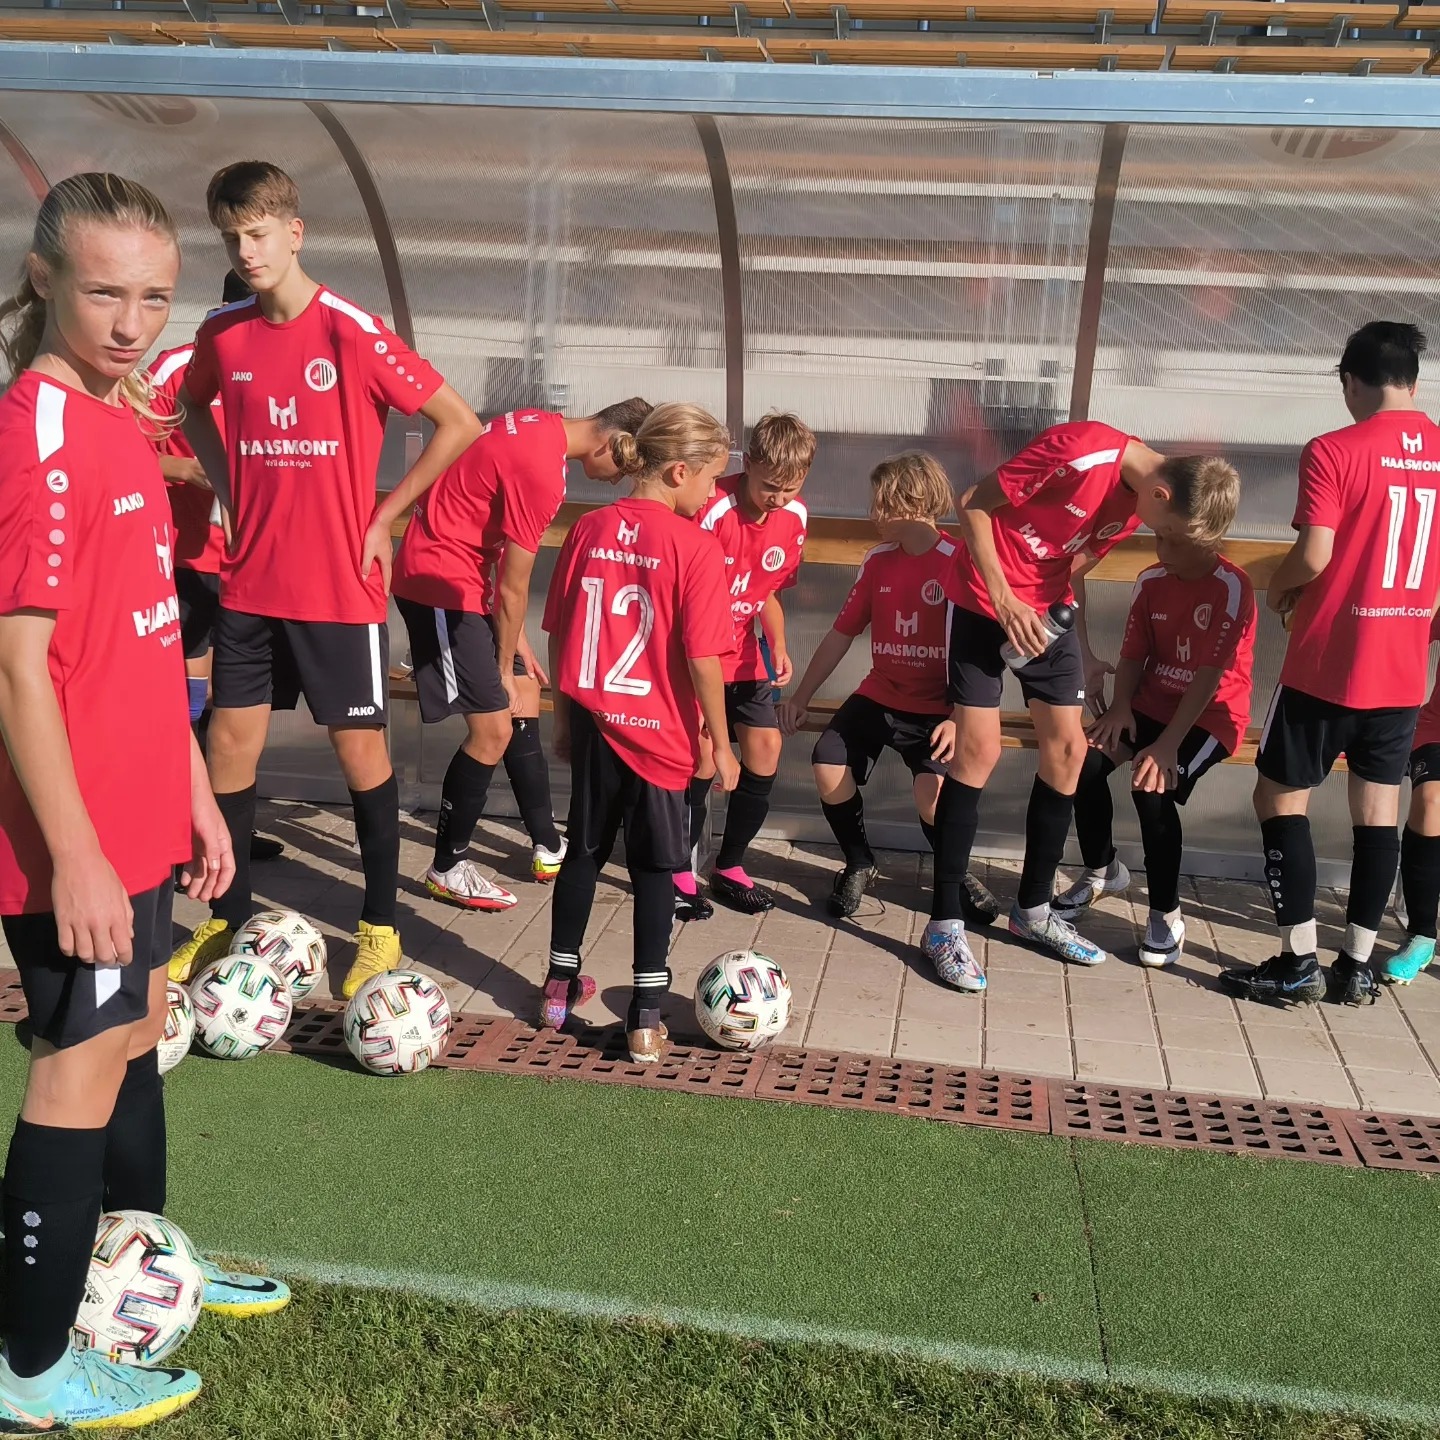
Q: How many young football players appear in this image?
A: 11